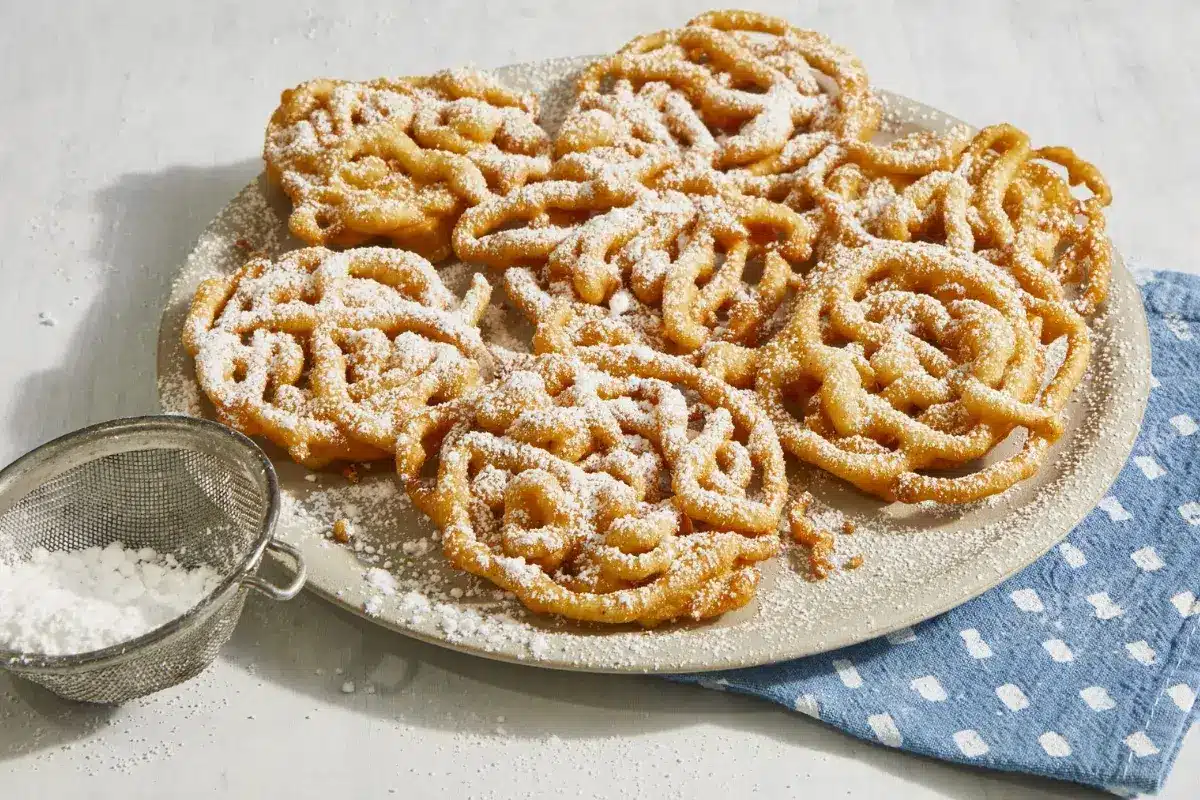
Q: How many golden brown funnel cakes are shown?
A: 7